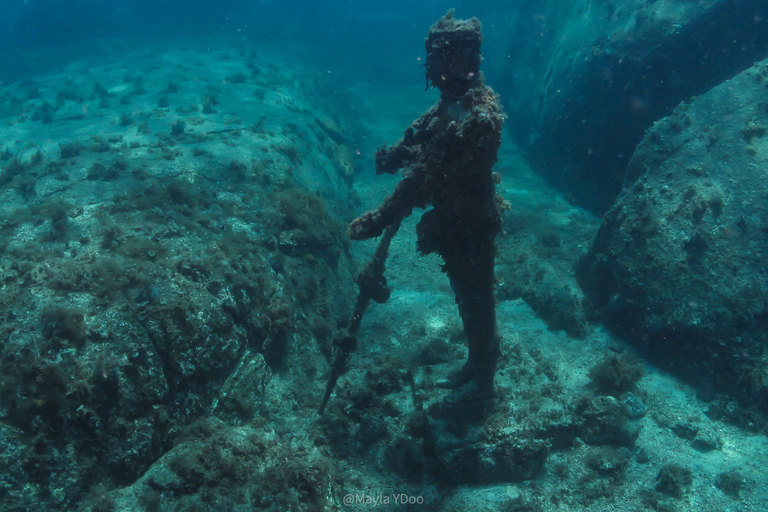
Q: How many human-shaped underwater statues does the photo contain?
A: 1